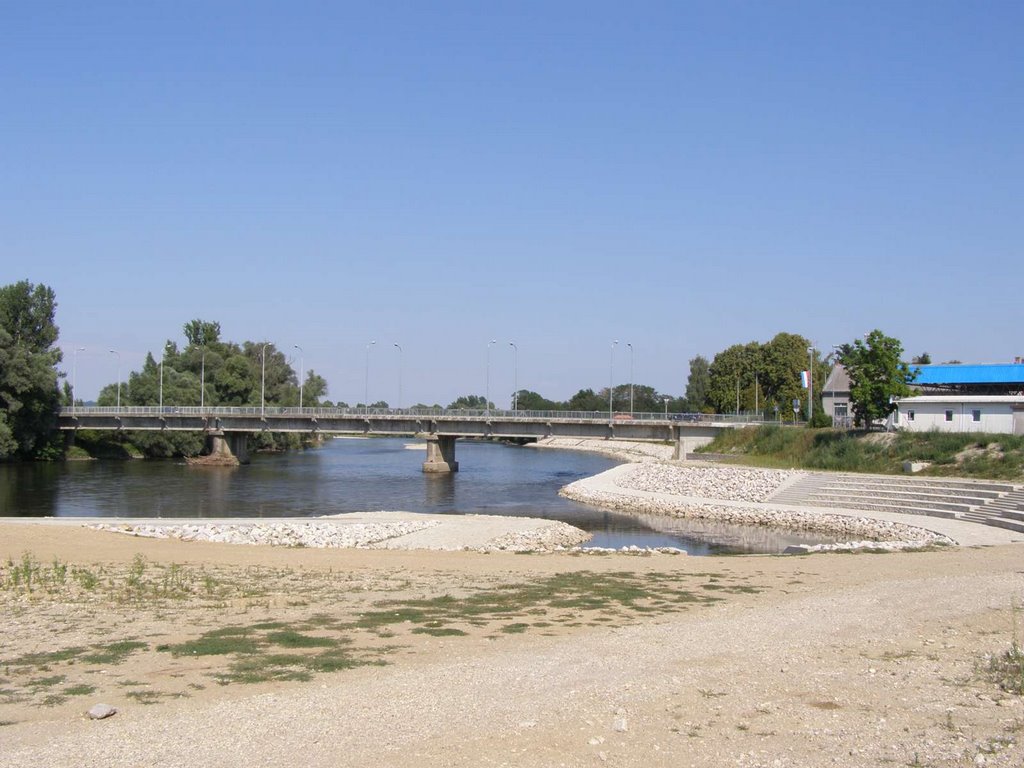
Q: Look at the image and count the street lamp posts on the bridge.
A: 12